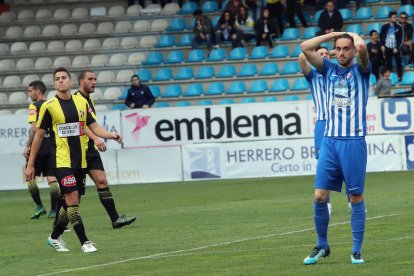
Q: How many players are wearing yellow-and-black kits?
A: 3